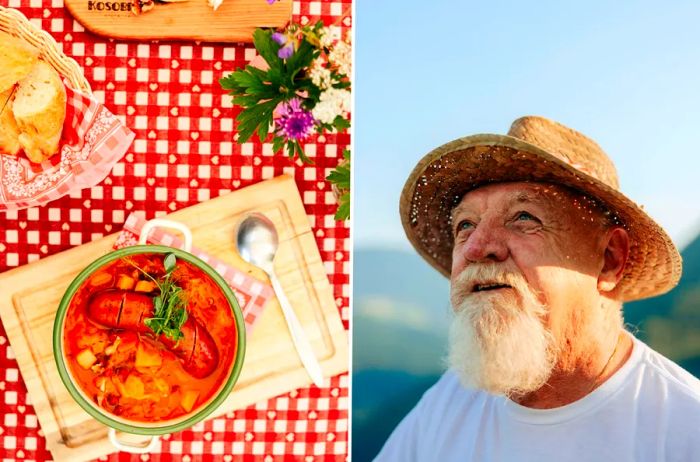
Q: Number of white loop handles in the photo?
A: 2